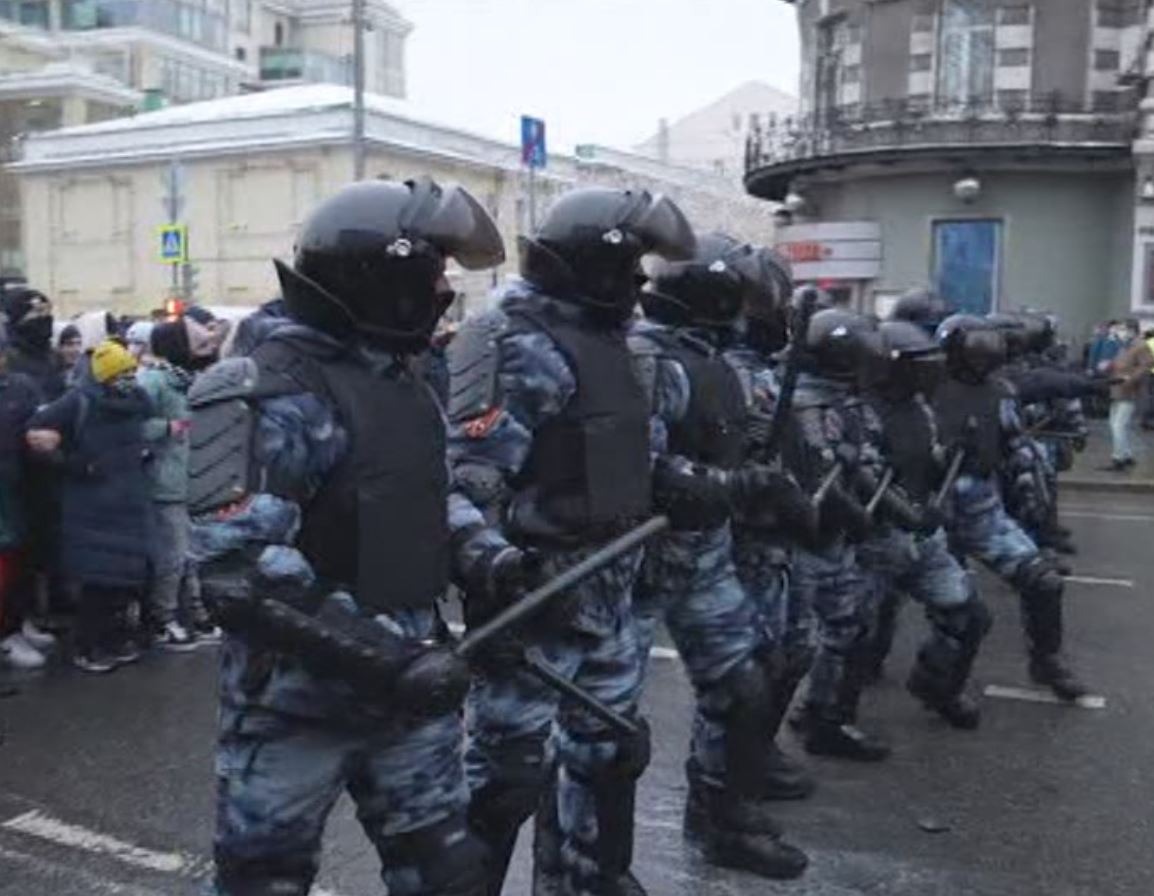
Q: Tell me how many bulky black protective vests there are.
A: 5